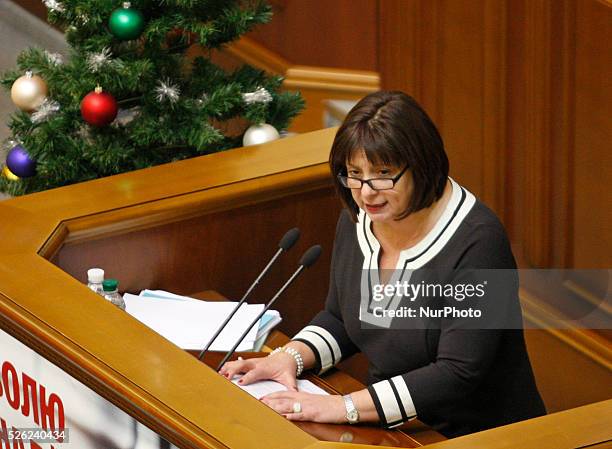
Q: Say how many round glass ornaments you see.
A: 6